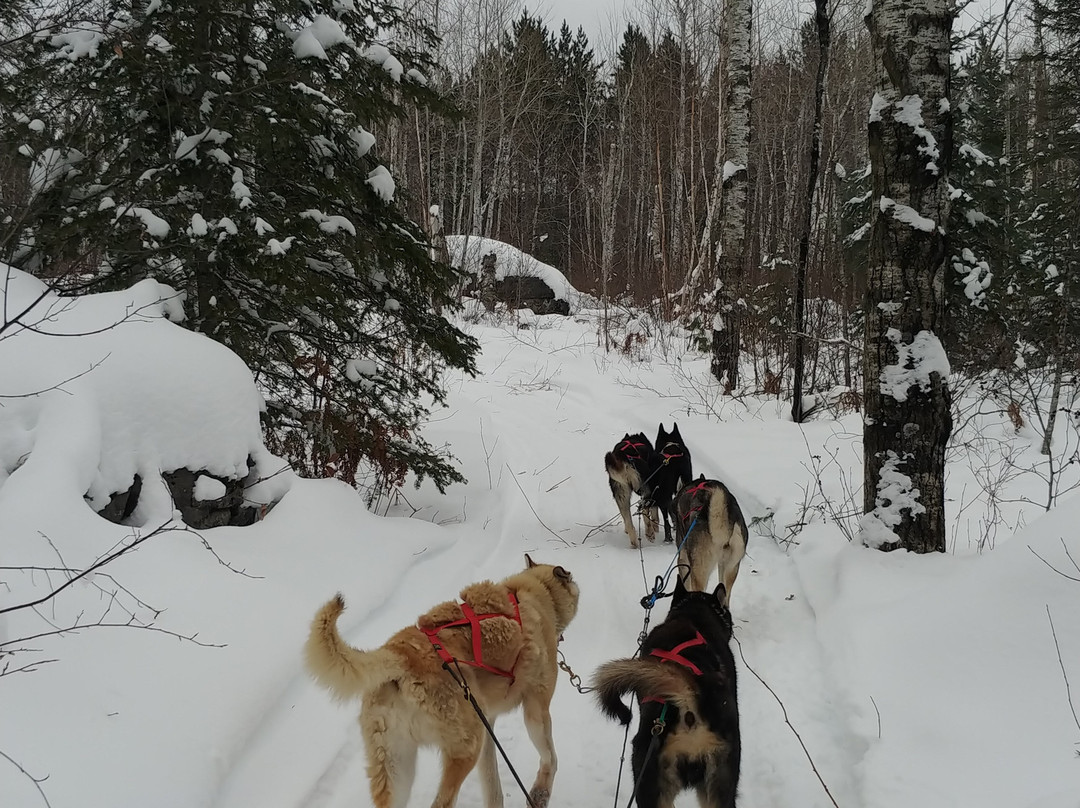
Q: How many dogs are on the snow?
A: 5